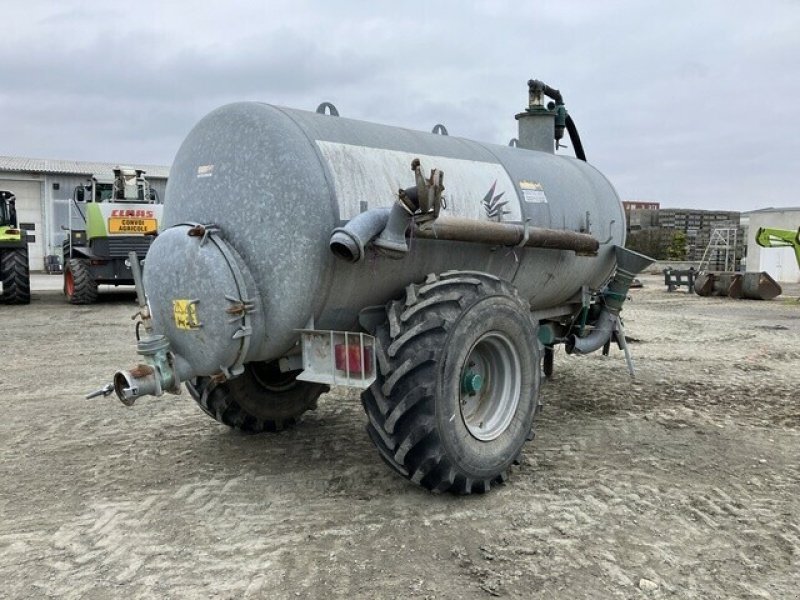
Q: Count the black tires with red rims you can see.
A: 1